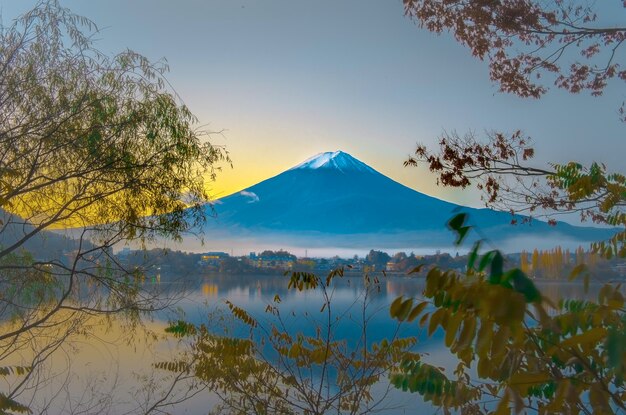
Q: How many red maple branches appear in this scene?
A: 2